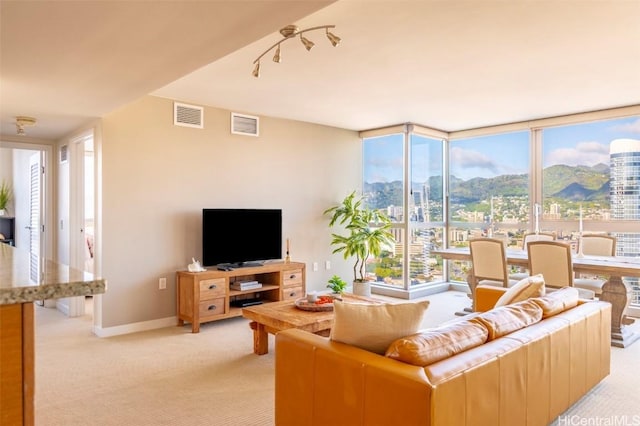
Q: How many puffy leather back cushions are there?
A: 3